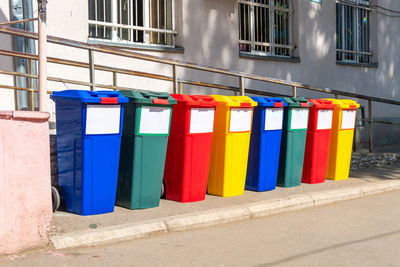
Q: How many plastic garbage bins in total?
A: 8